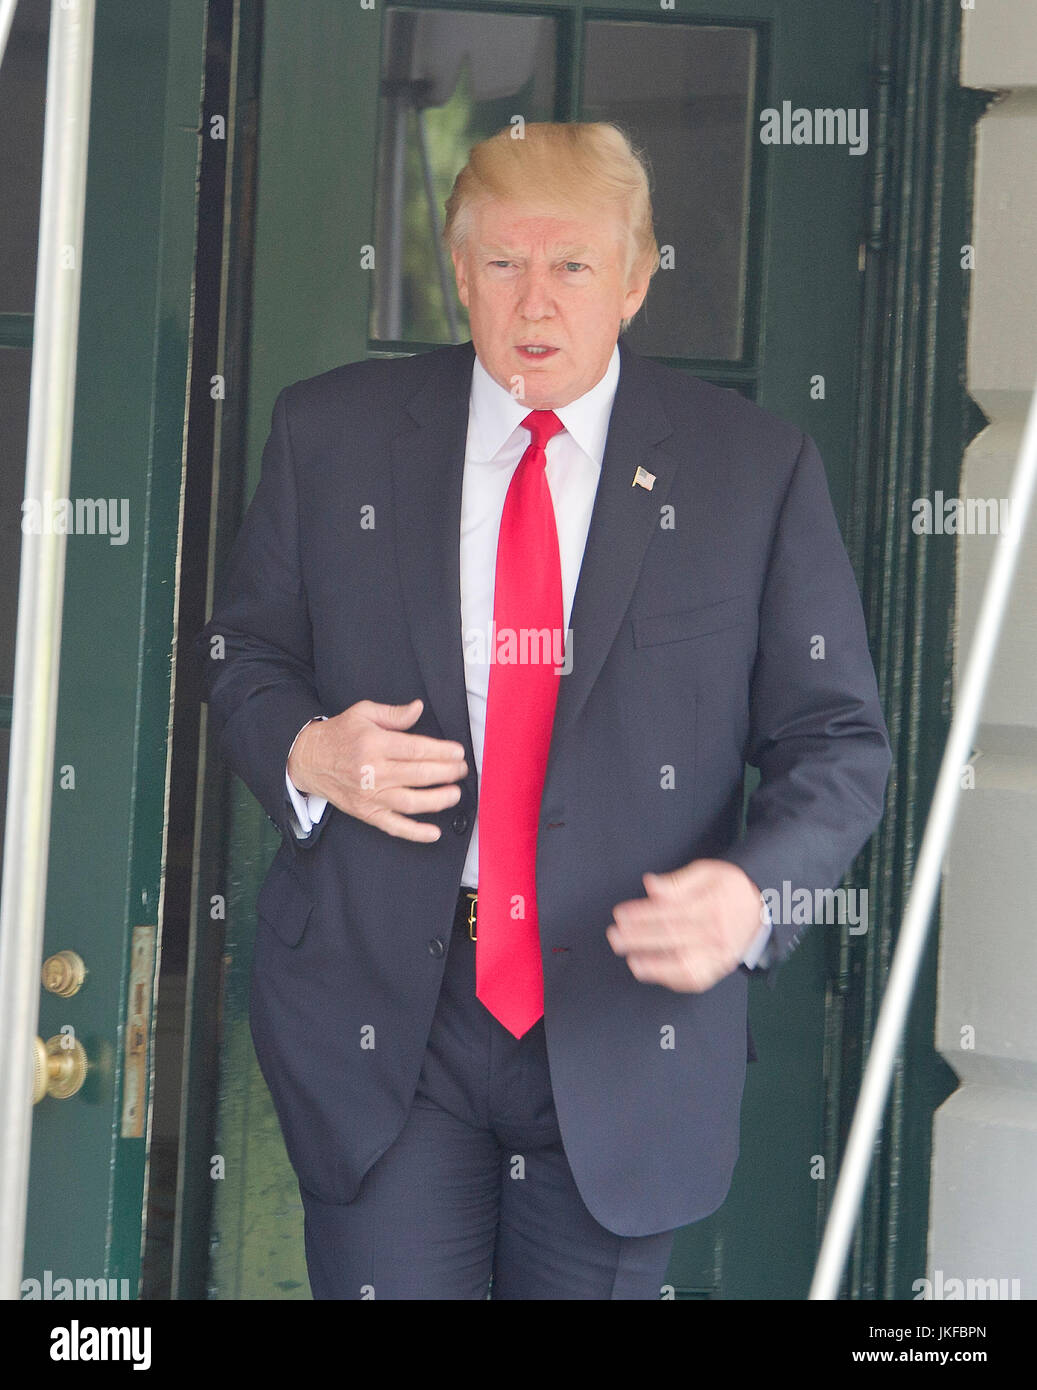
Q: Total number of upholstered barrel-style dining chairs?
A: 0